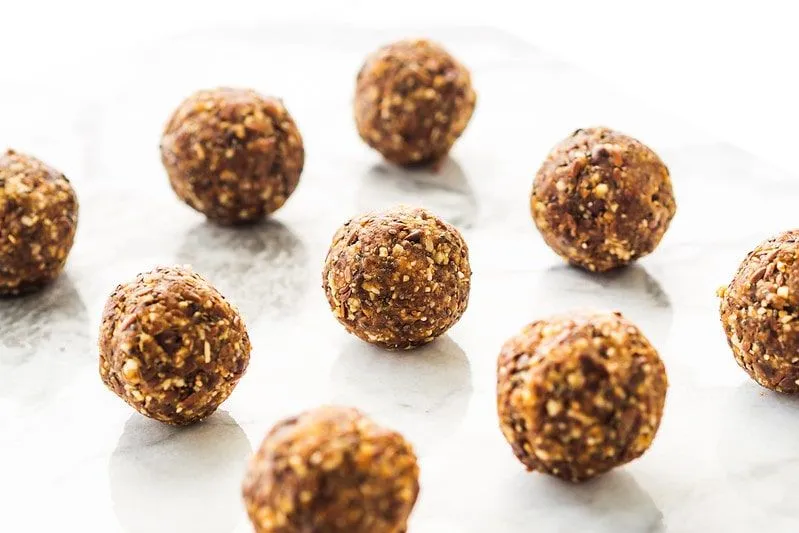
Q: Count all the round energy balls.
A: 9